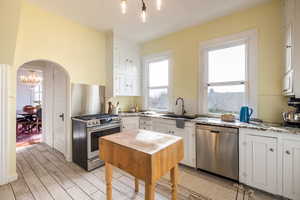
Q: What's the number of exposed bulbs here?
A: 3